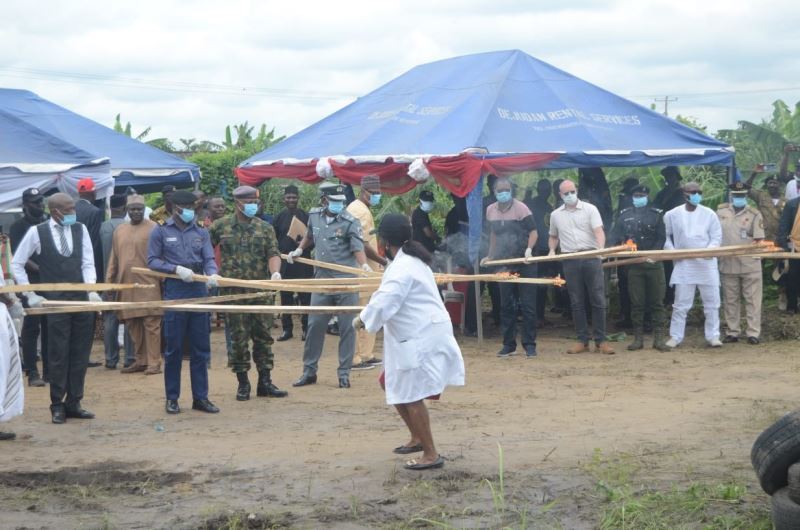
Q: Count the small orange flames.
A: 4